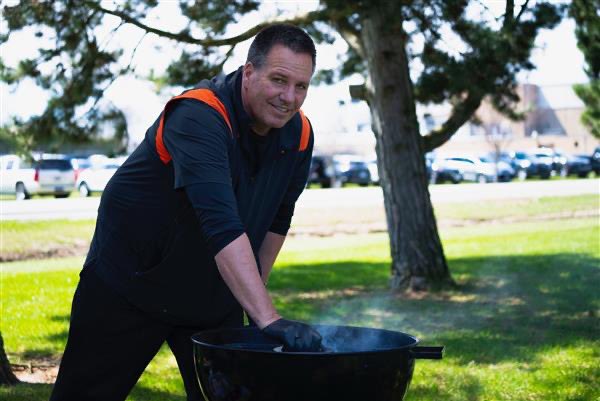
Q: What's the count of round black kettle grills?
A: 1